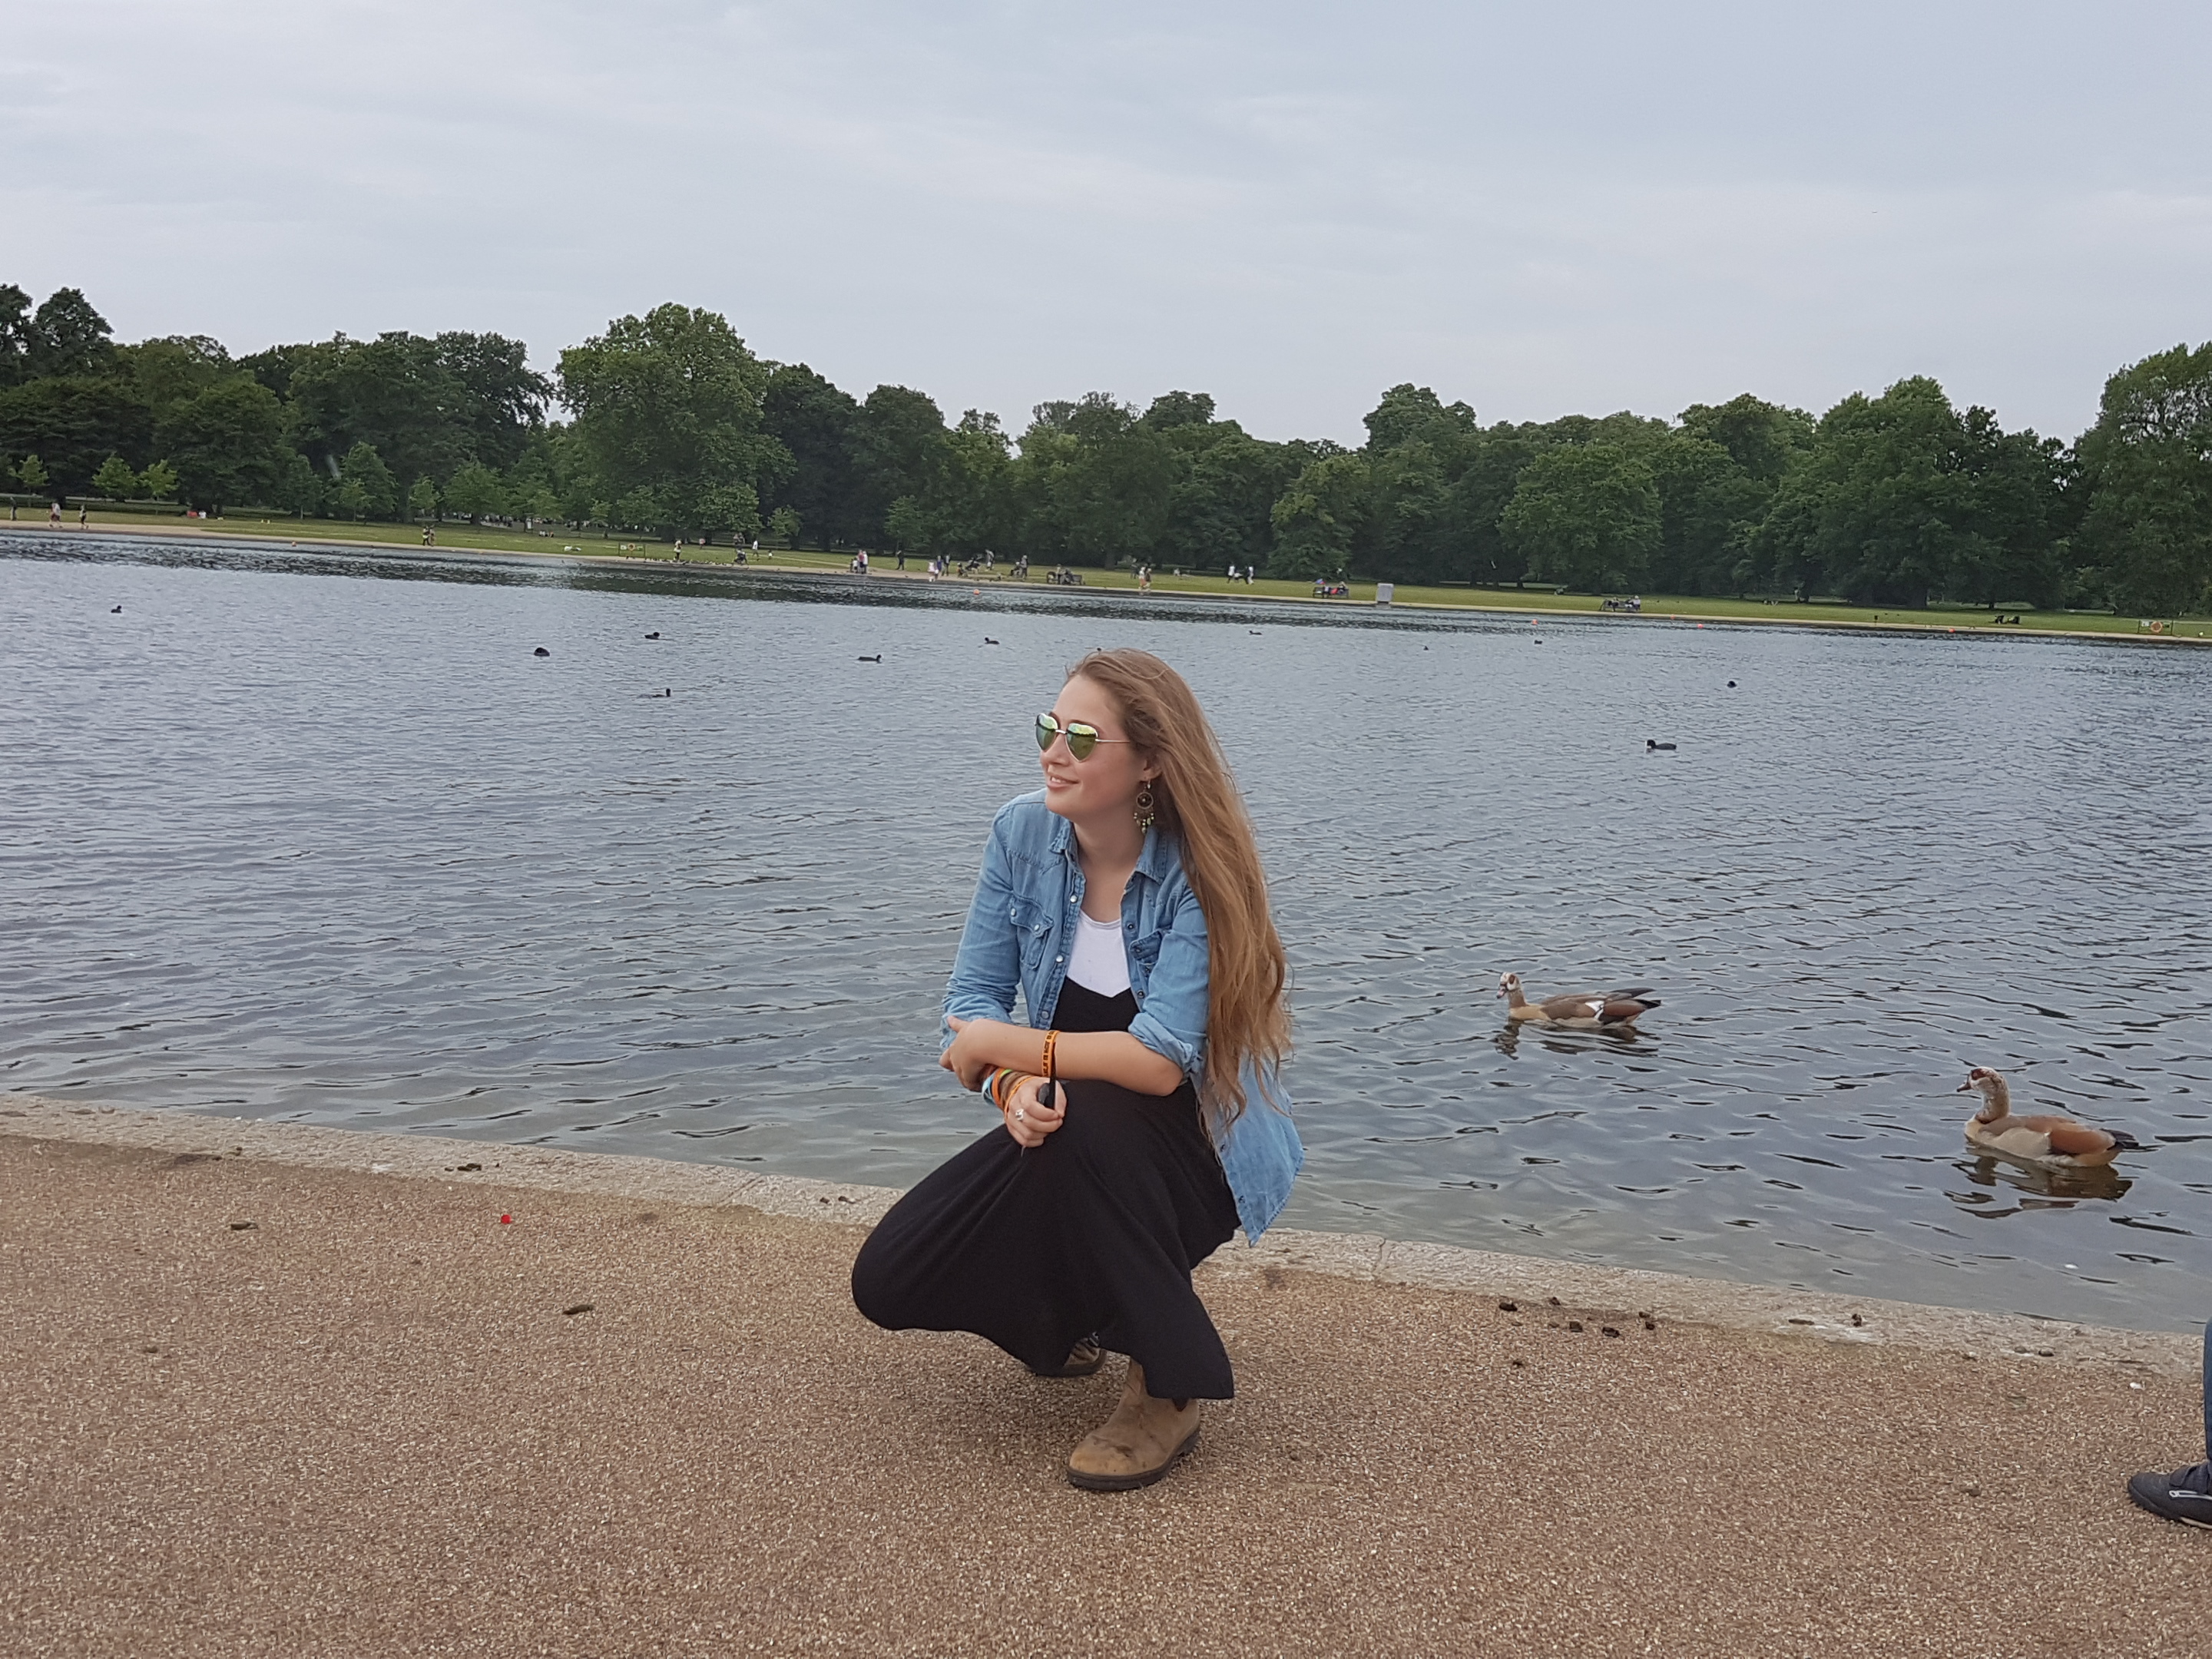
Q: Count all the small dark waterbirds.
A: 11